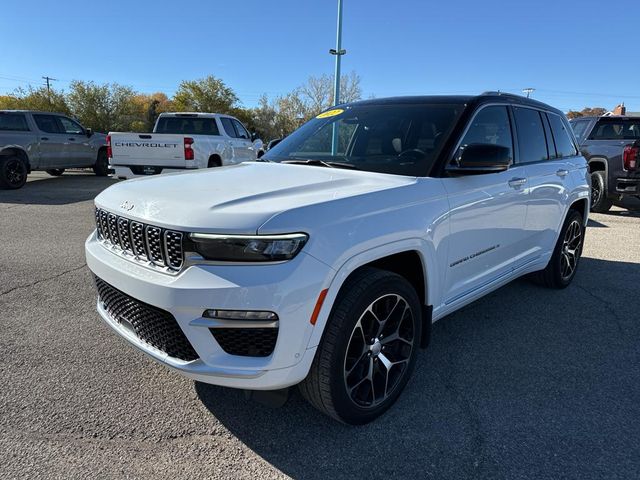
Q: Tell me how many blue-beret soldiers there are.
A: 0